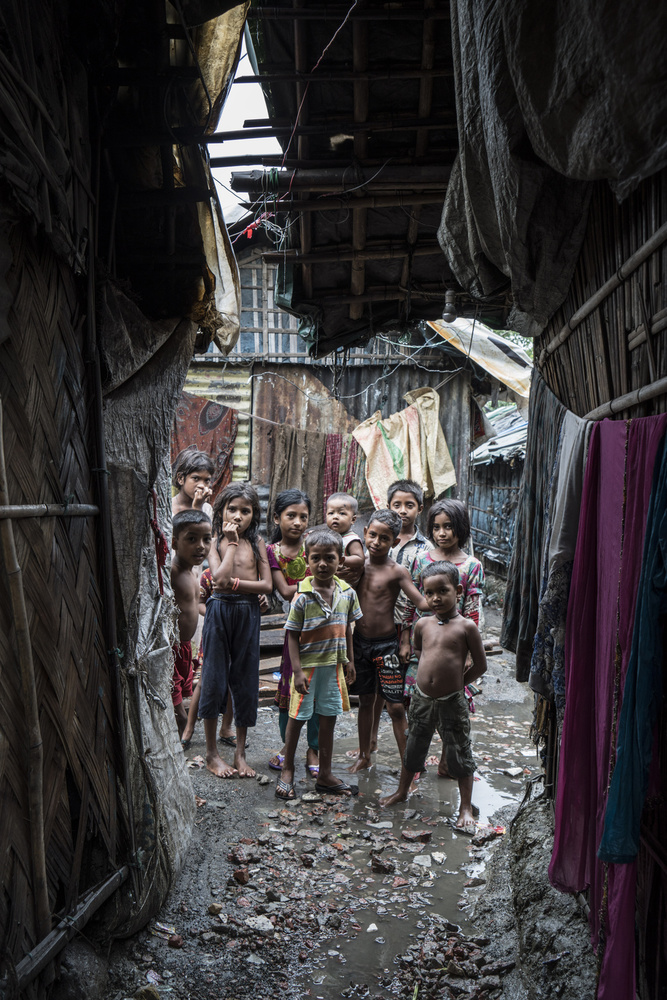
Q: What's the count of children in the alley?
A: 10